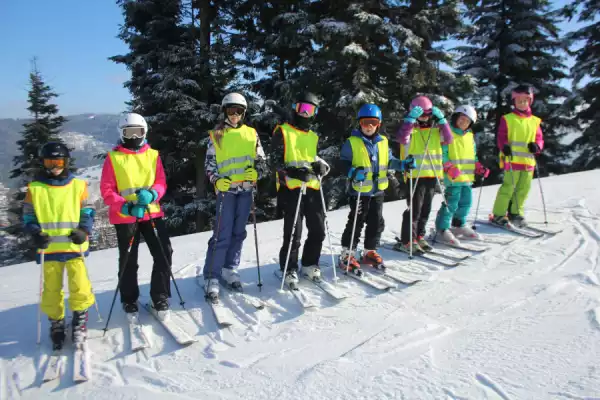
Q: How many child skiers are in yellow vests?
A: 8